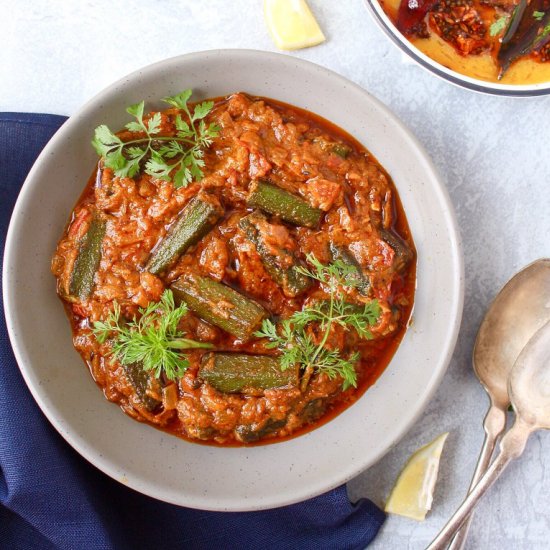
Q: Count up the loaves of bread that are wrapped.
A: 0